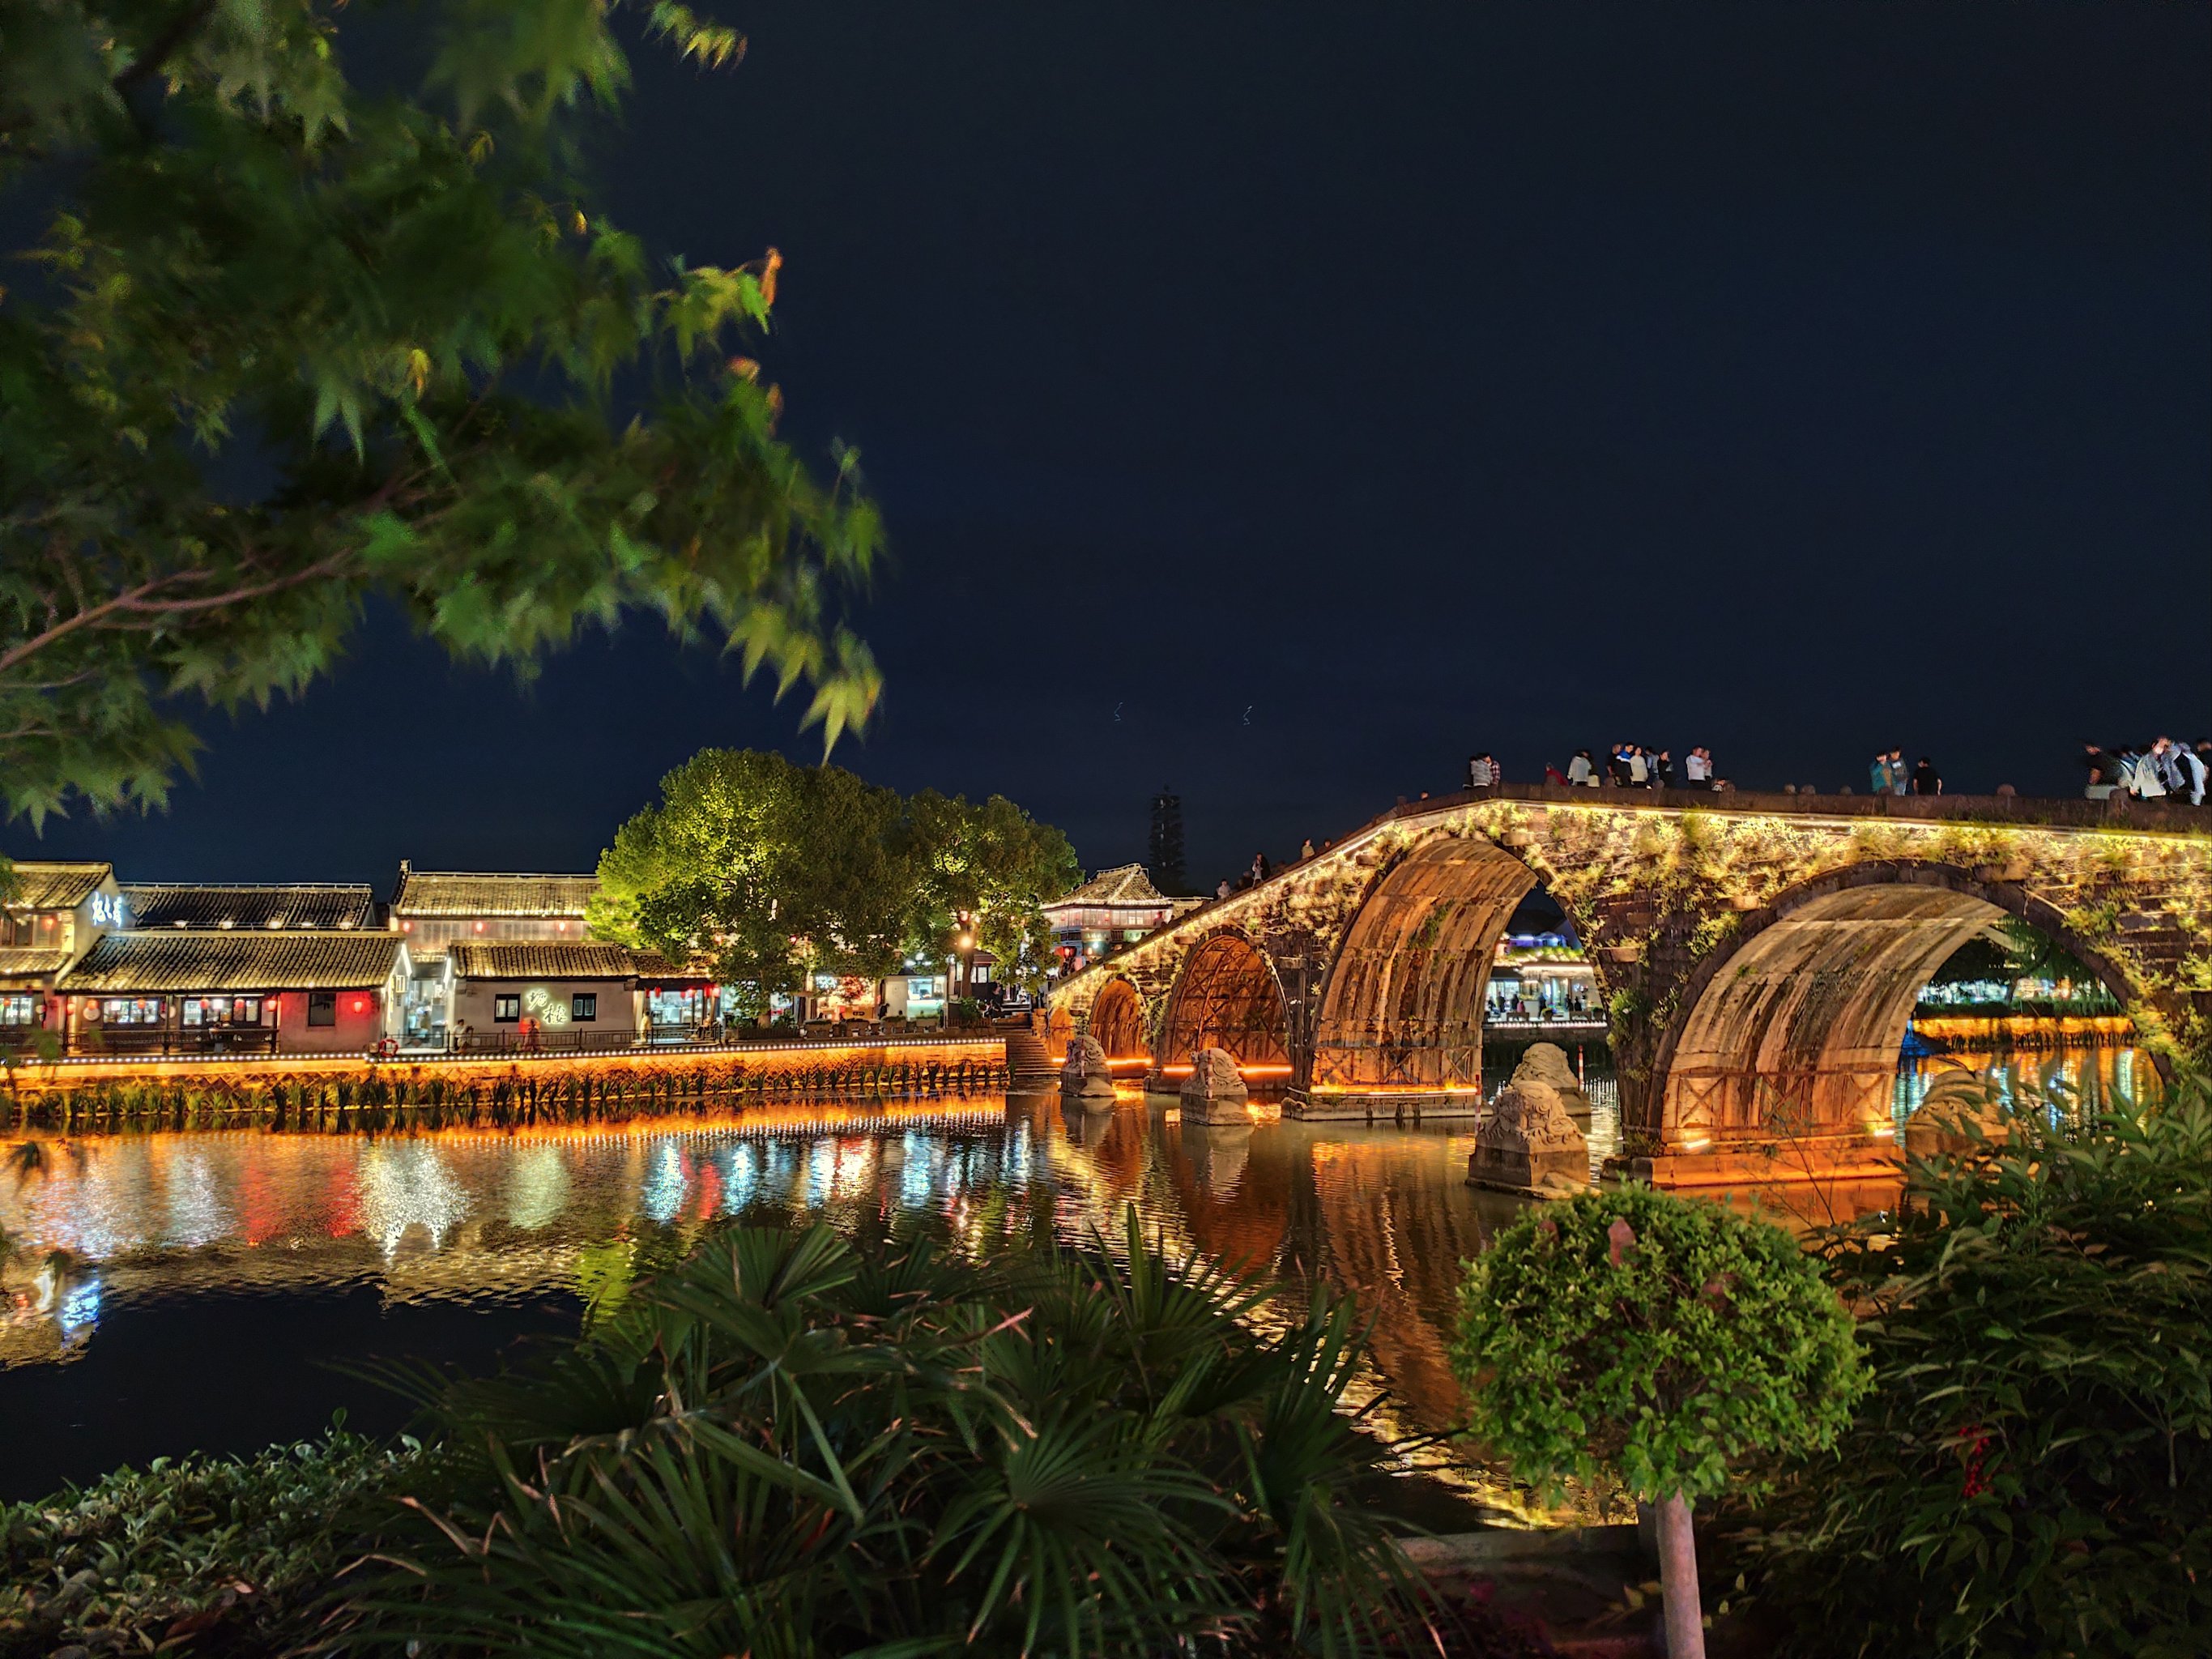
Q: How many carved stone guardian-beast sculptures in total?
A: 5